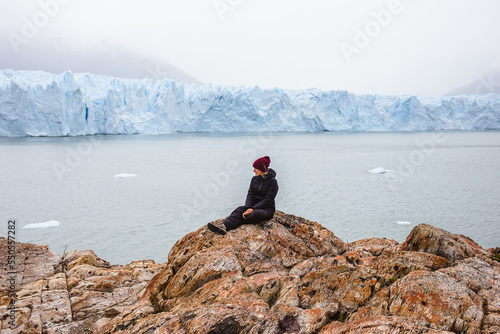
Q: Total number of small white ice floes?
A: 4